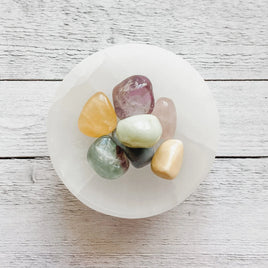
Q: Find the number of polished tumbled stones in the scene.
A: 7